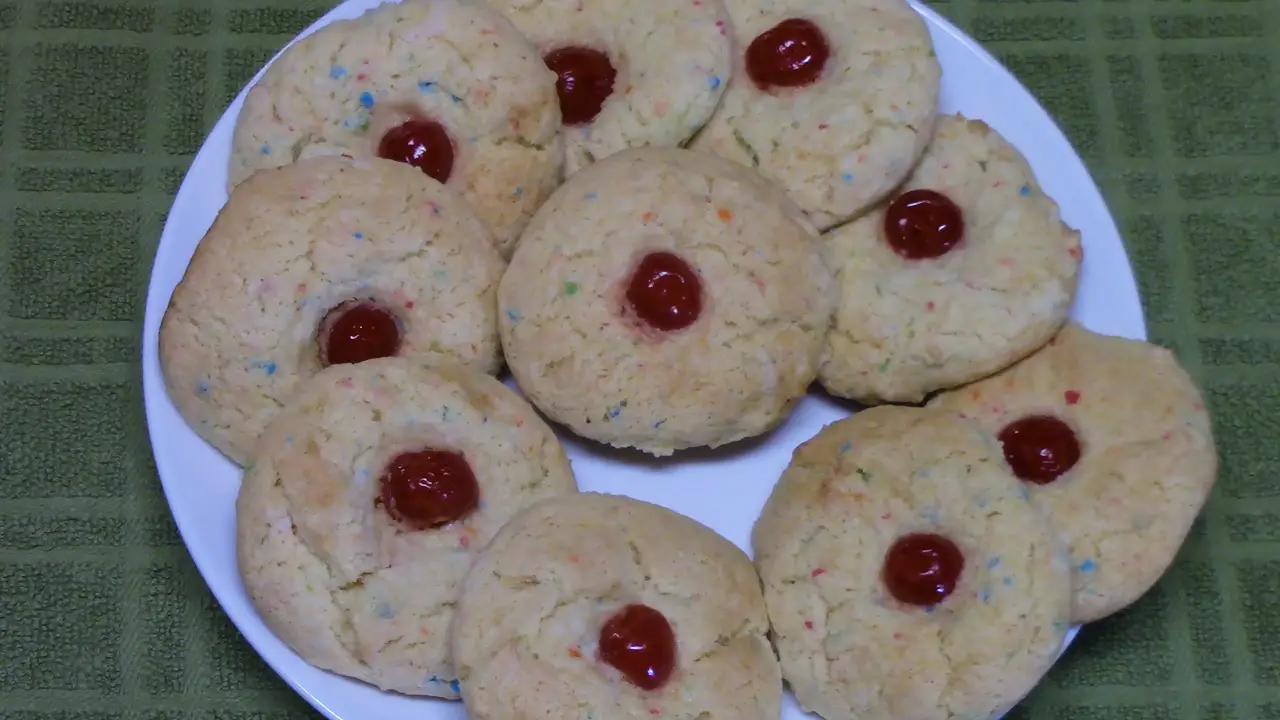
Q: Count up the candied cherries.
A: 10